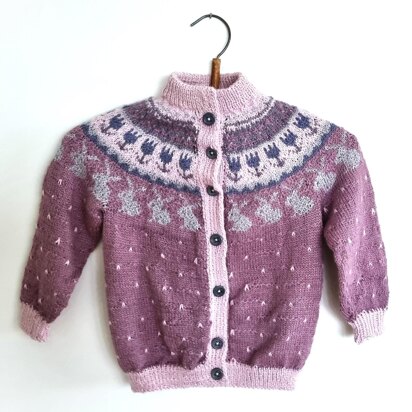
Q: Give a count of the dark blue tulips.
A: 10